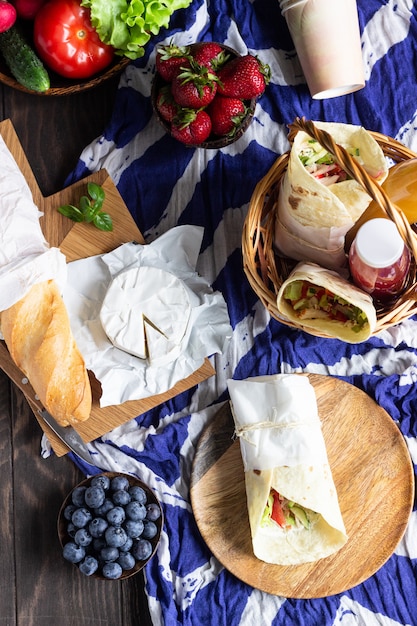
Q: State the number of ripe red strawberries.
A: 7